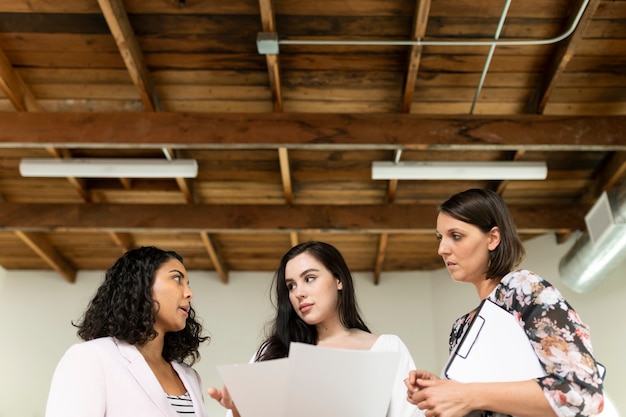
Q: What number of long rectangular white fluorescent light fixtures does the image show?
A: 2